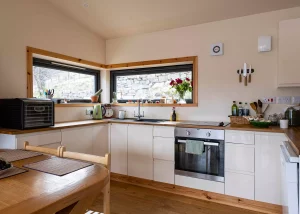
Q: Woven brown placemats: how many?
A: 3